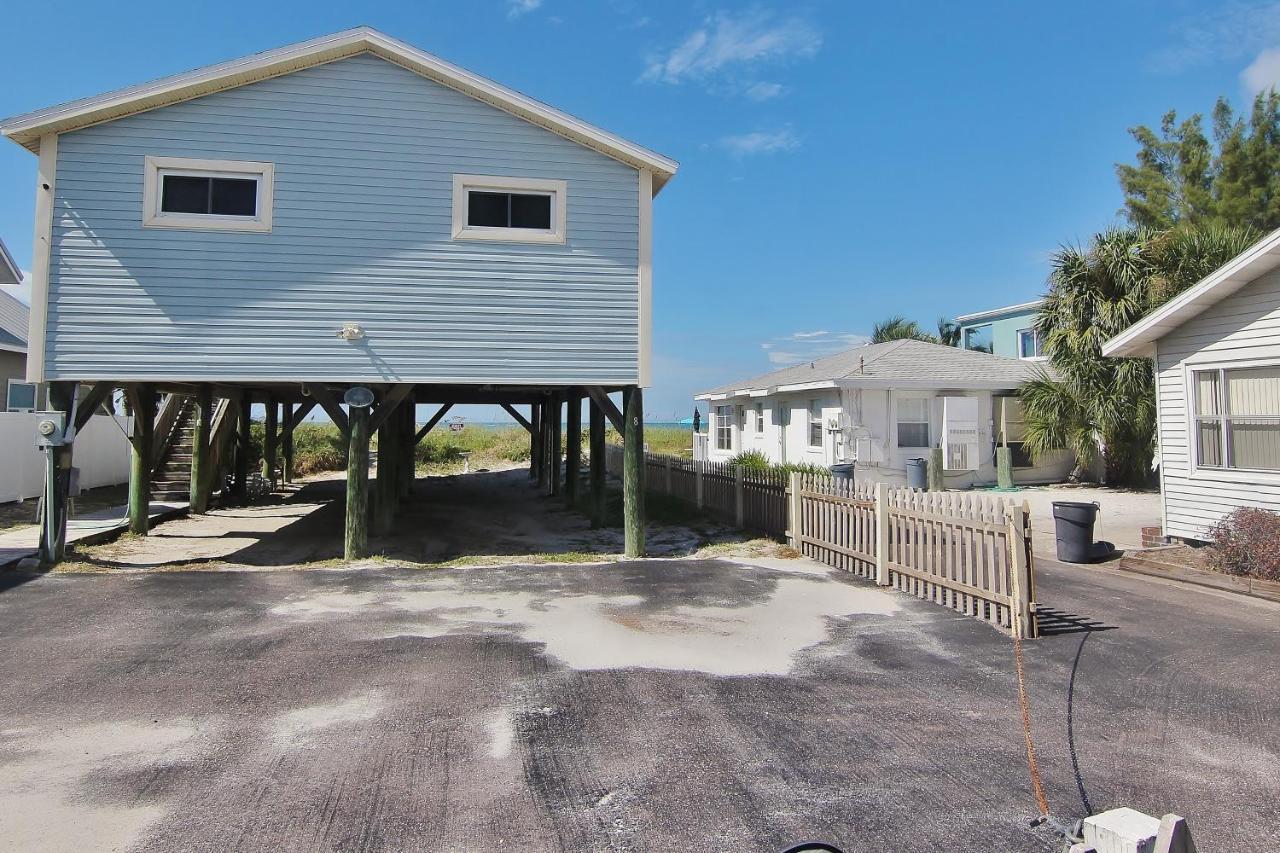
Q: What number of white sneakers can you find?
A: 0